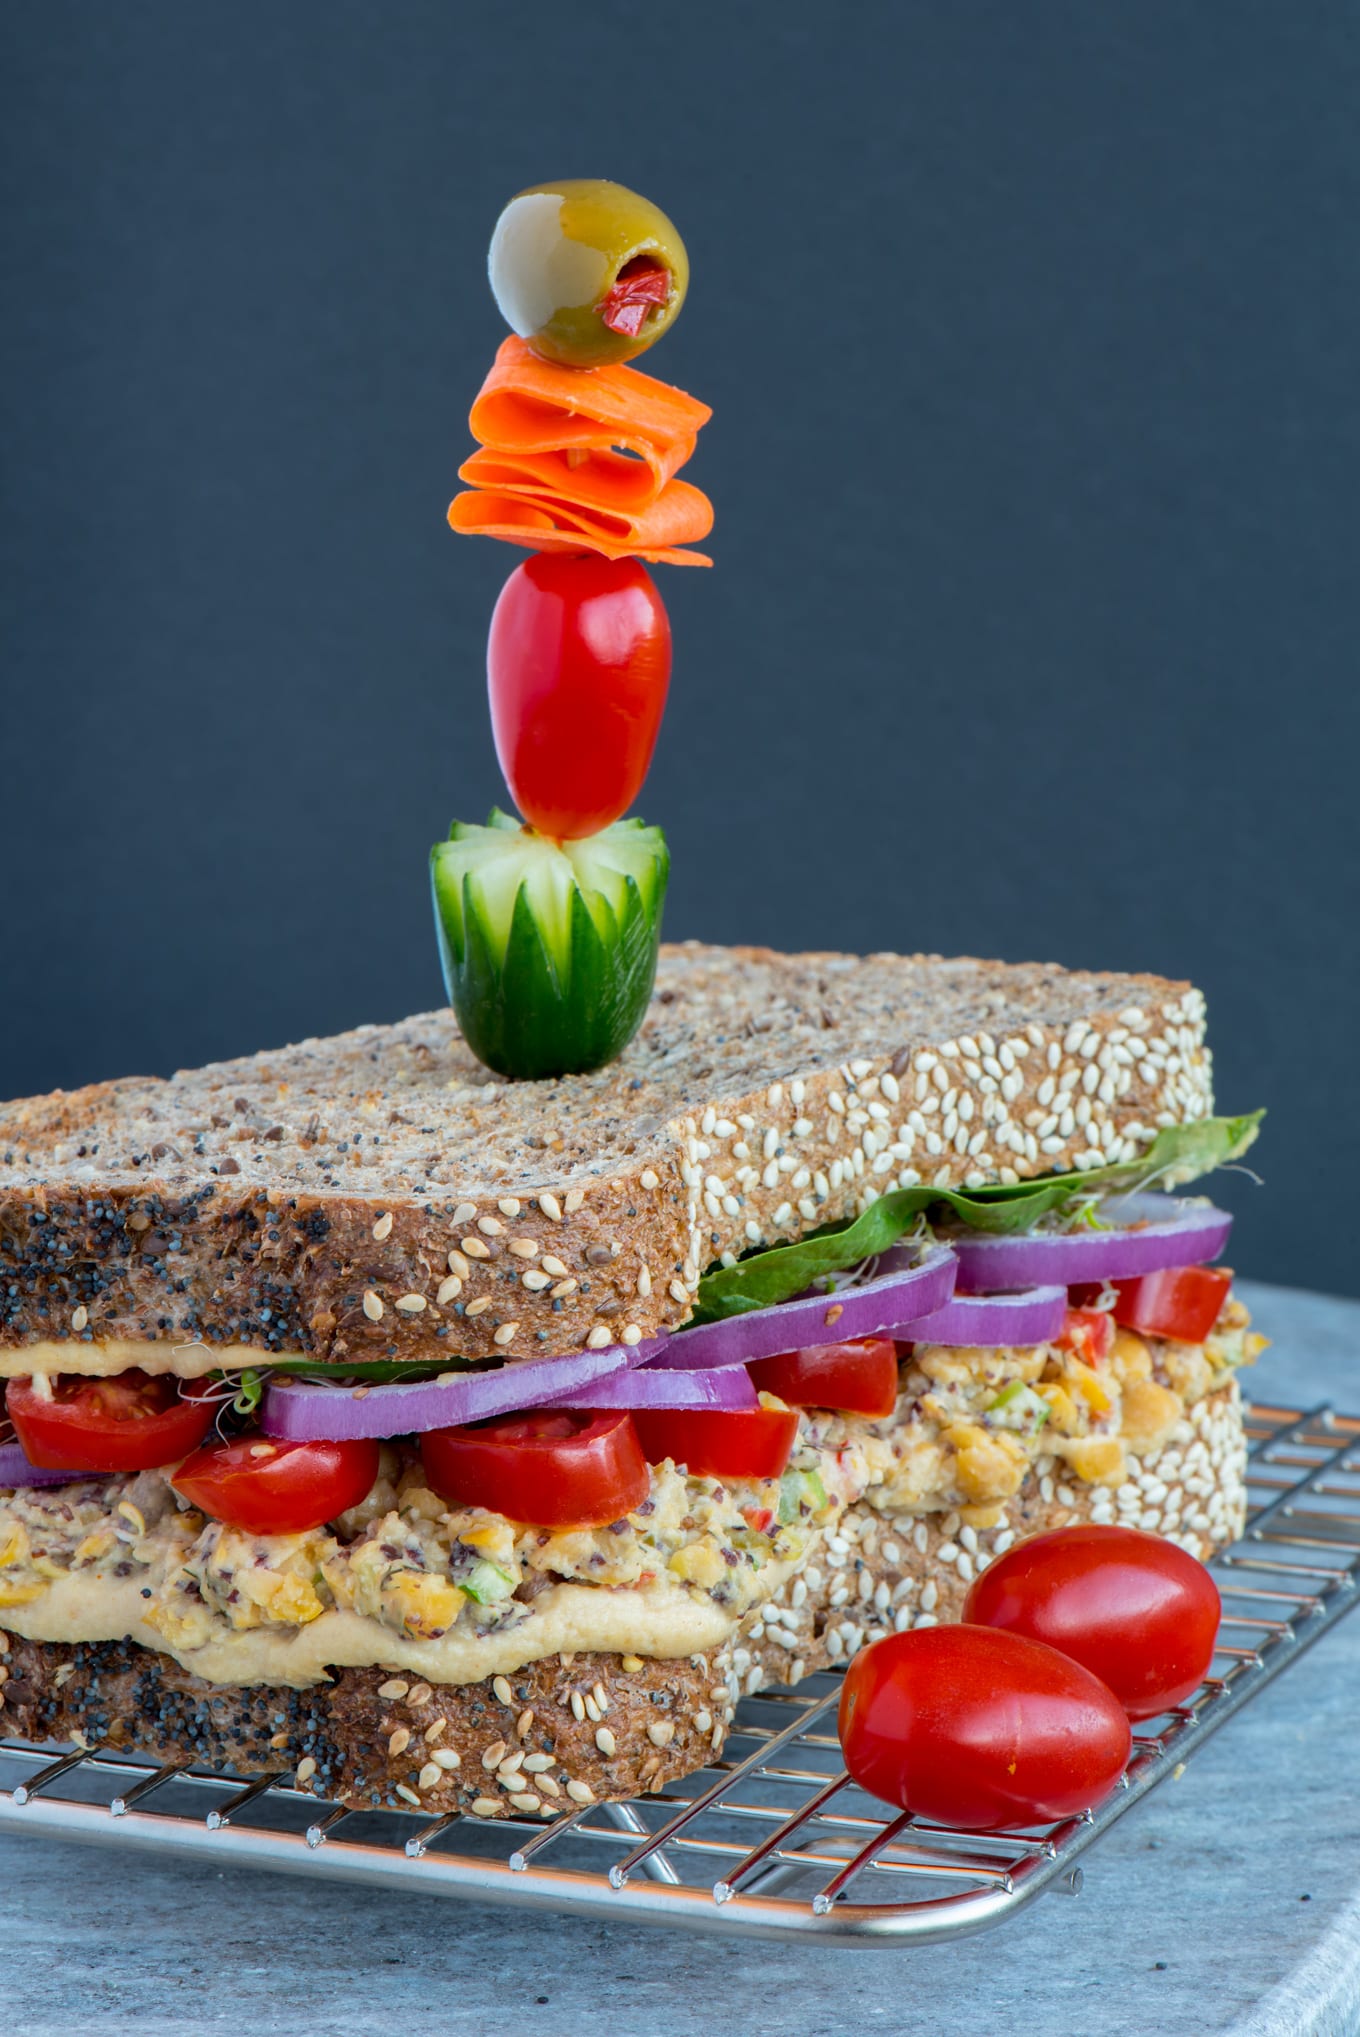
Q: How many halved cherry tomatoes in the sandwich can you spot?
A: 6